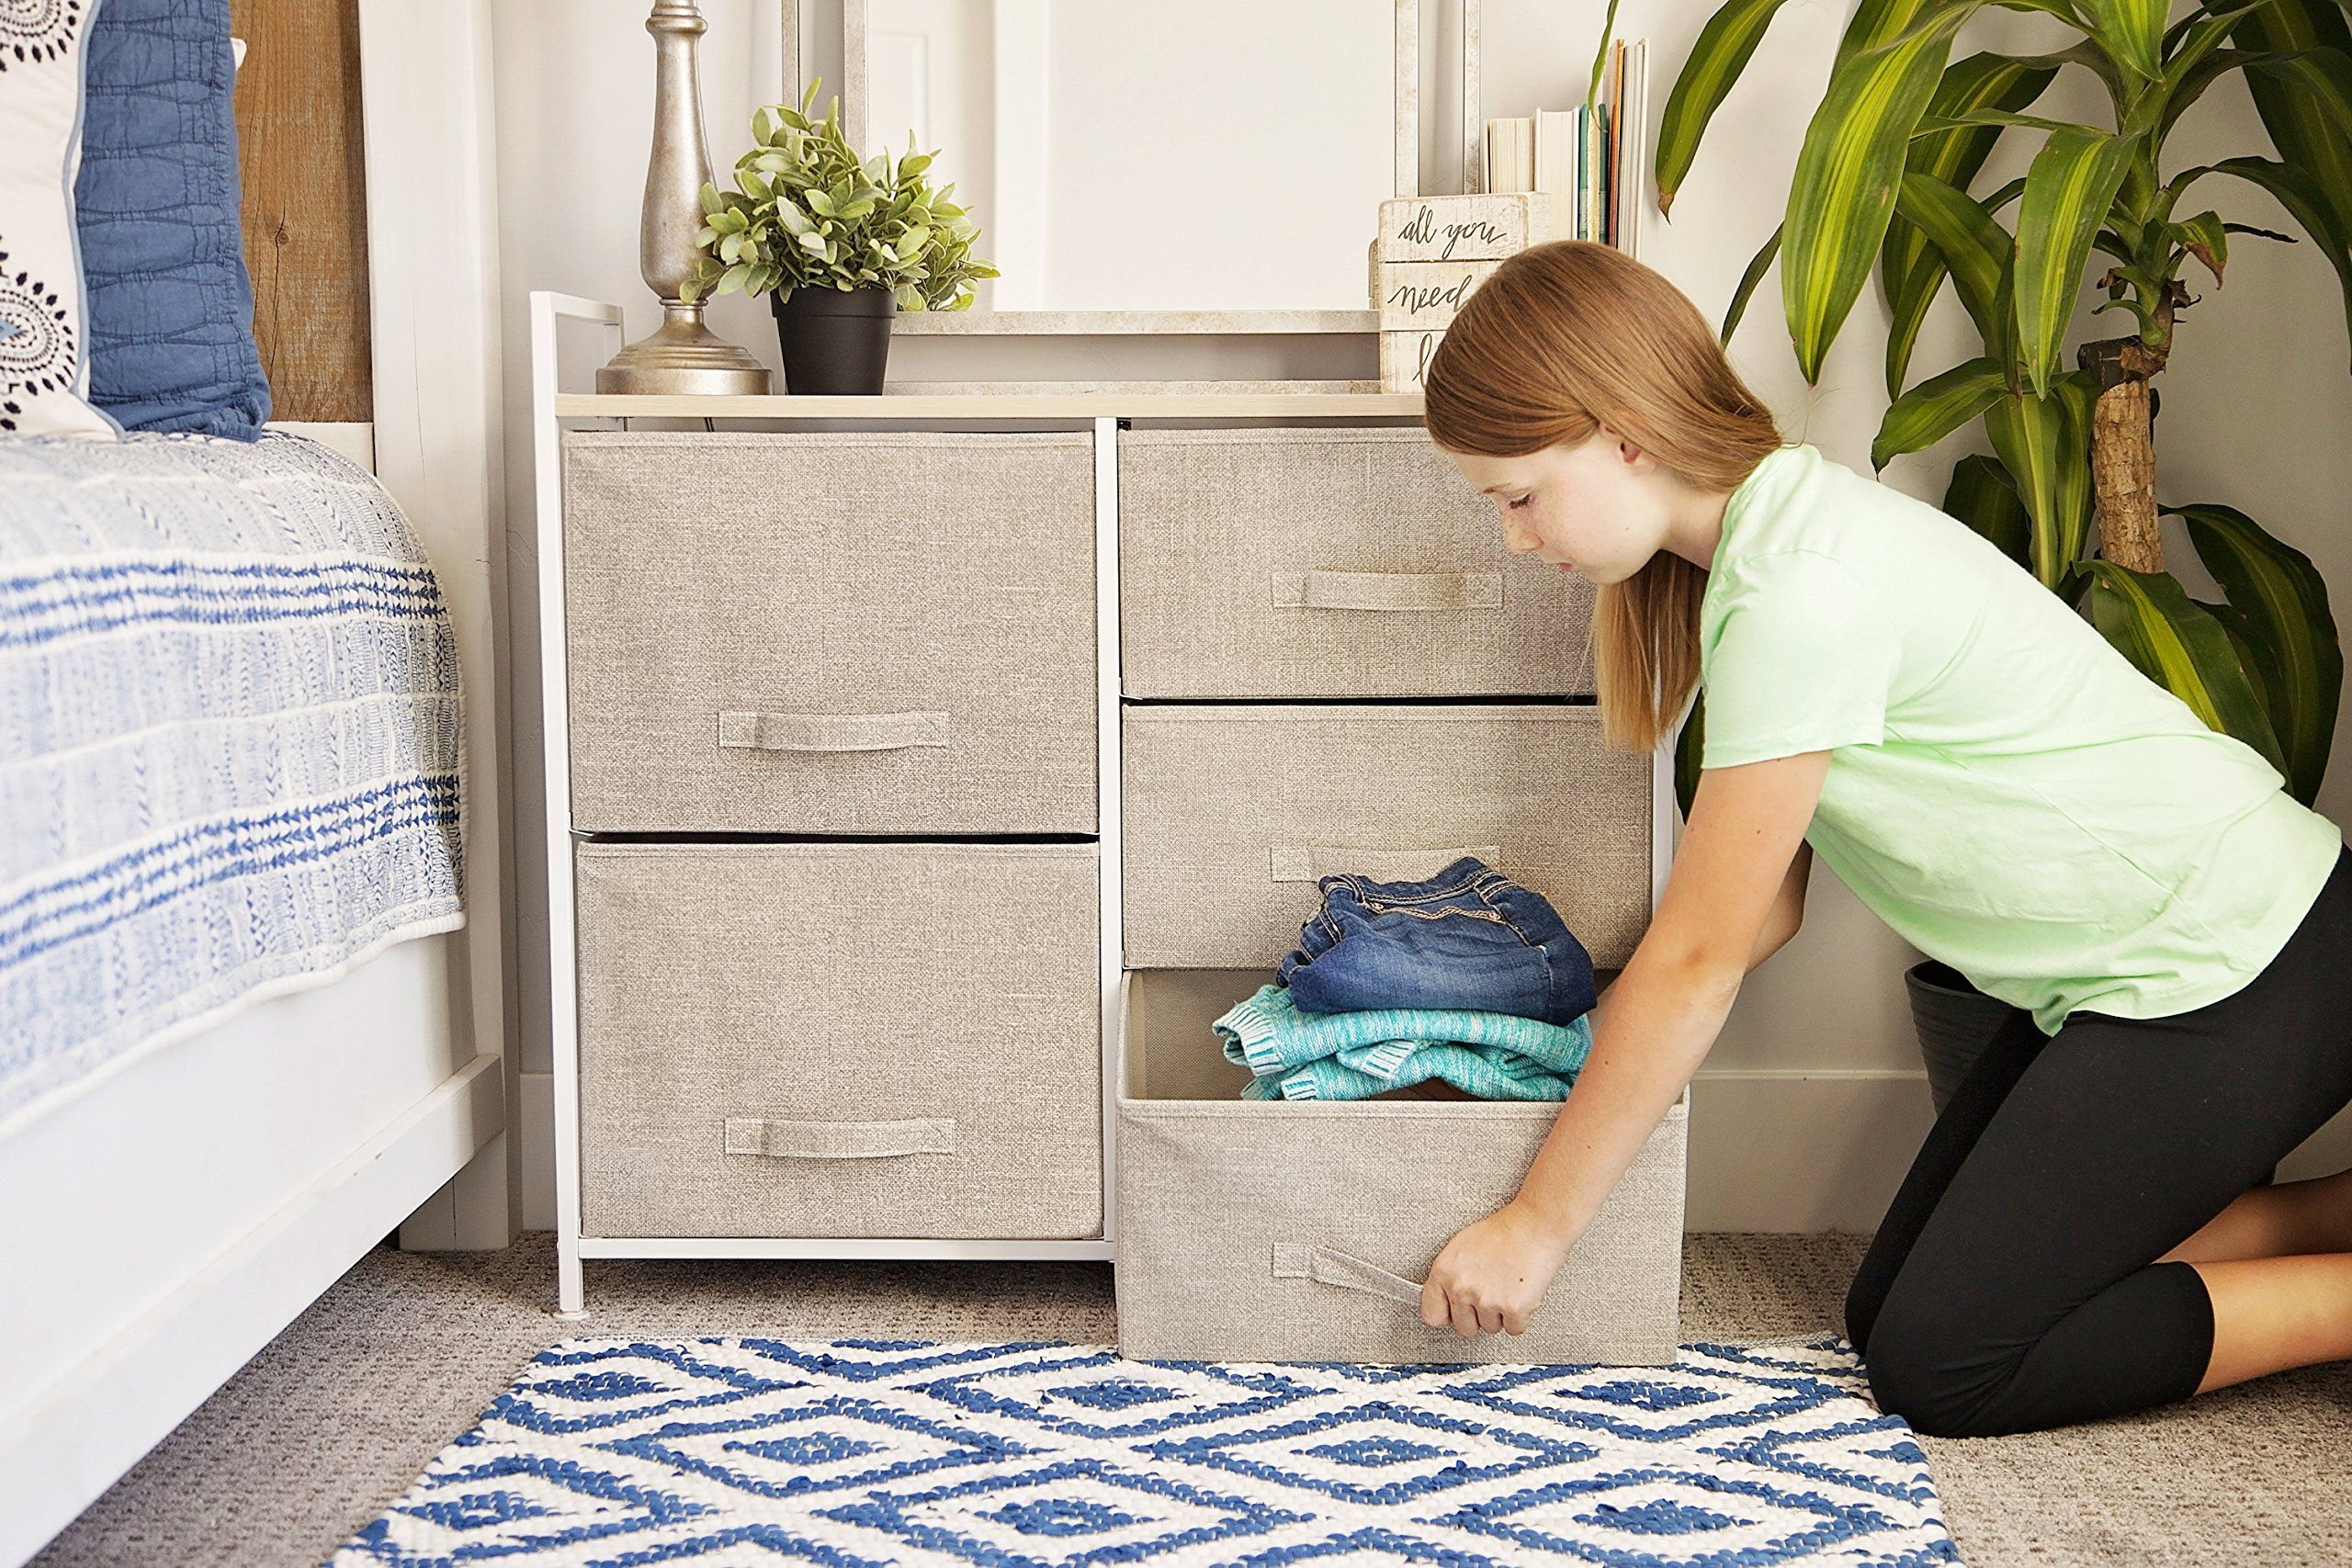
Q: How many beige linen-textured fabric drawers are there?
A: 5